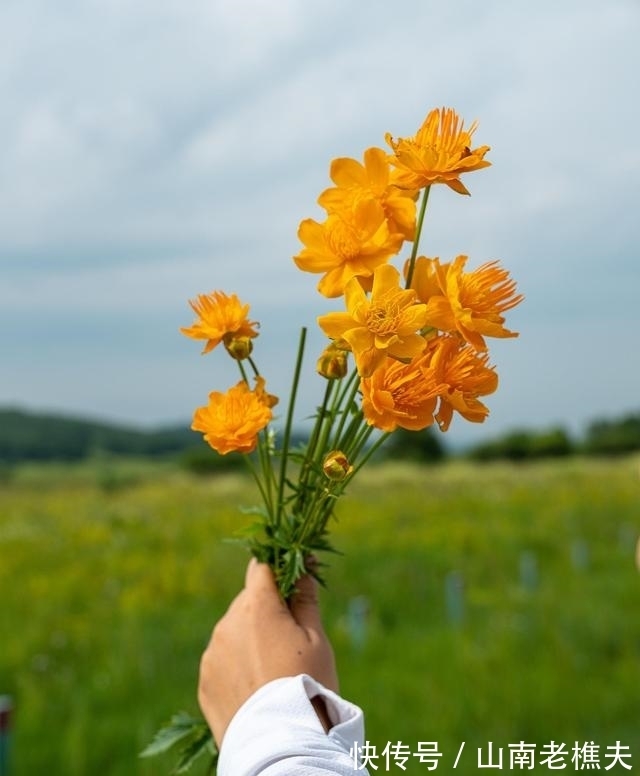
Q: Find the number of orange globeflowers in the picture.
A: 9